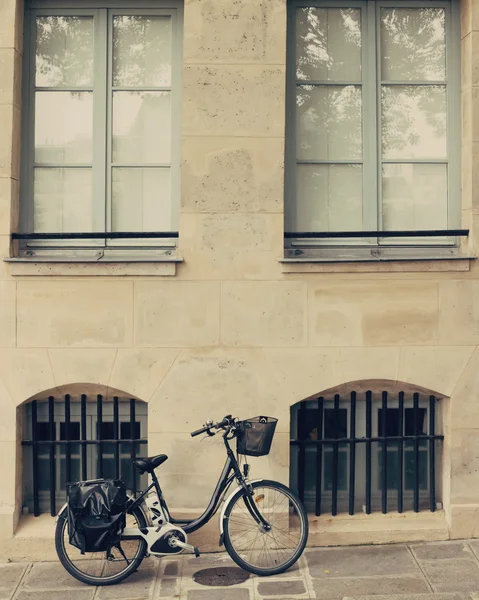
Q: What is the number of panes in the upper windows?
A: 12